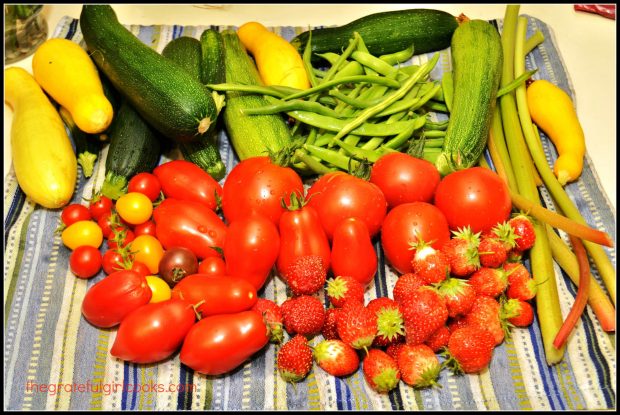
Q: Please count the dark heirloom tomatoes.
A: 1